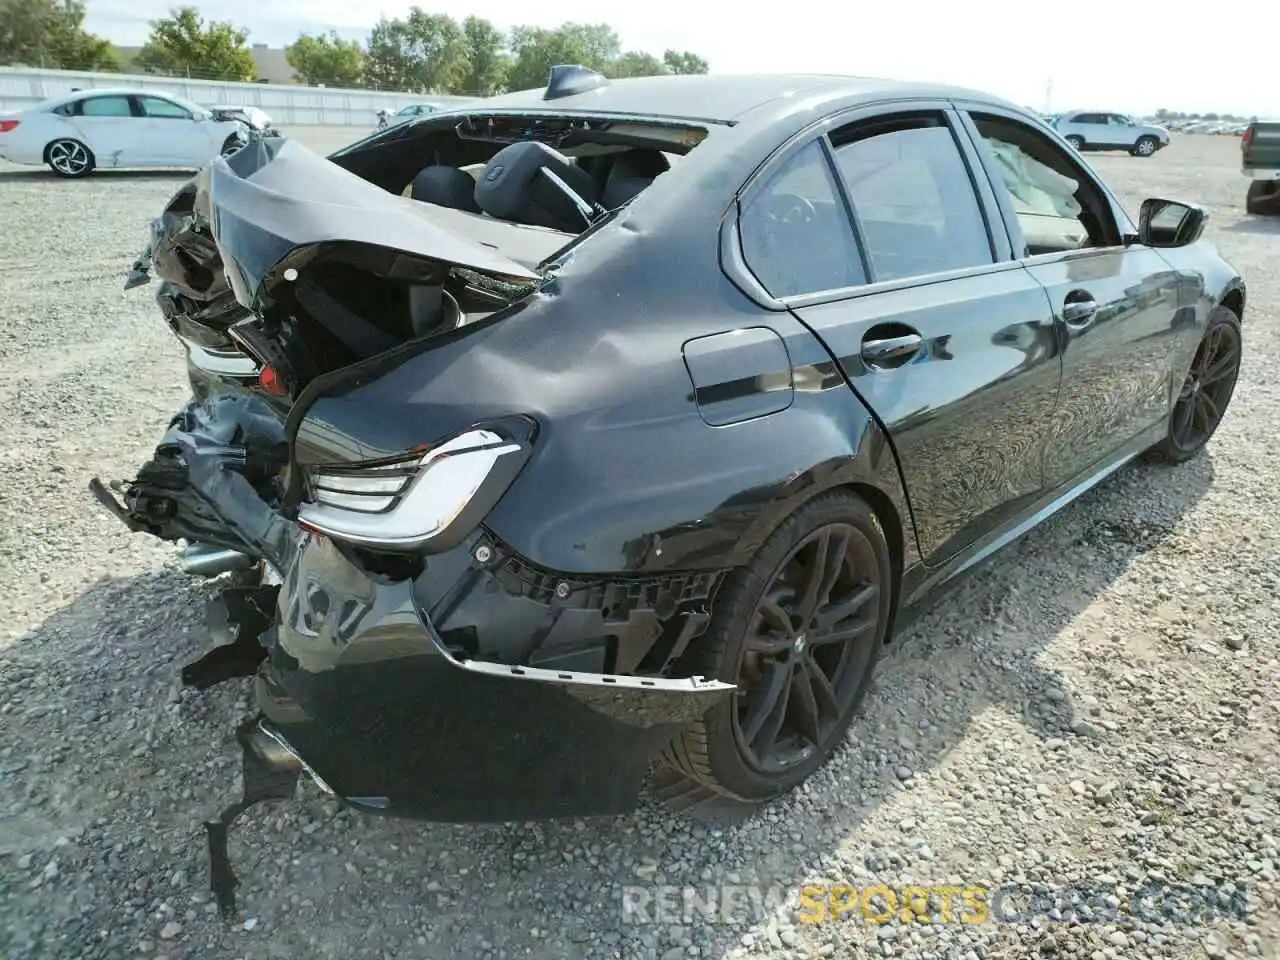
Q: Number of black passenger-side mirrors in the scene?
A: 1